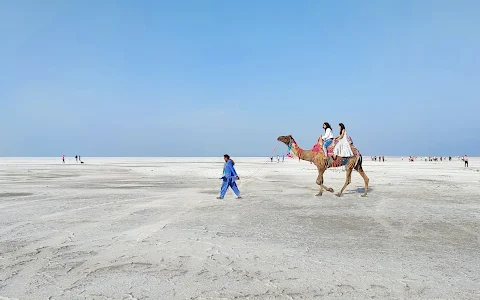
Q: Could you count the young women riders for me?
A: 2